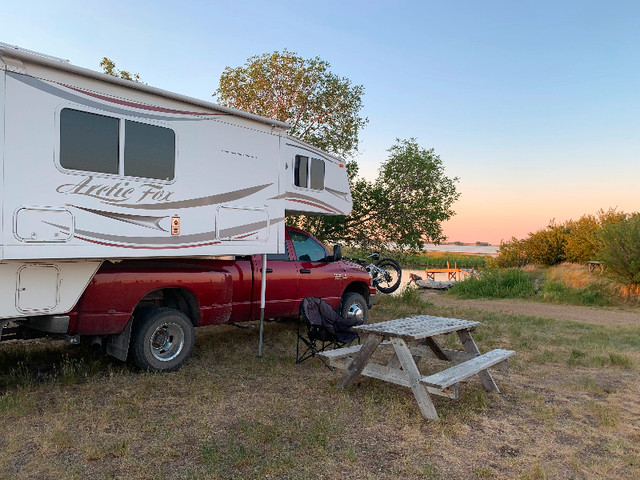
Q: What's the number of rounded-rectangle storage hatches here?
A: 3